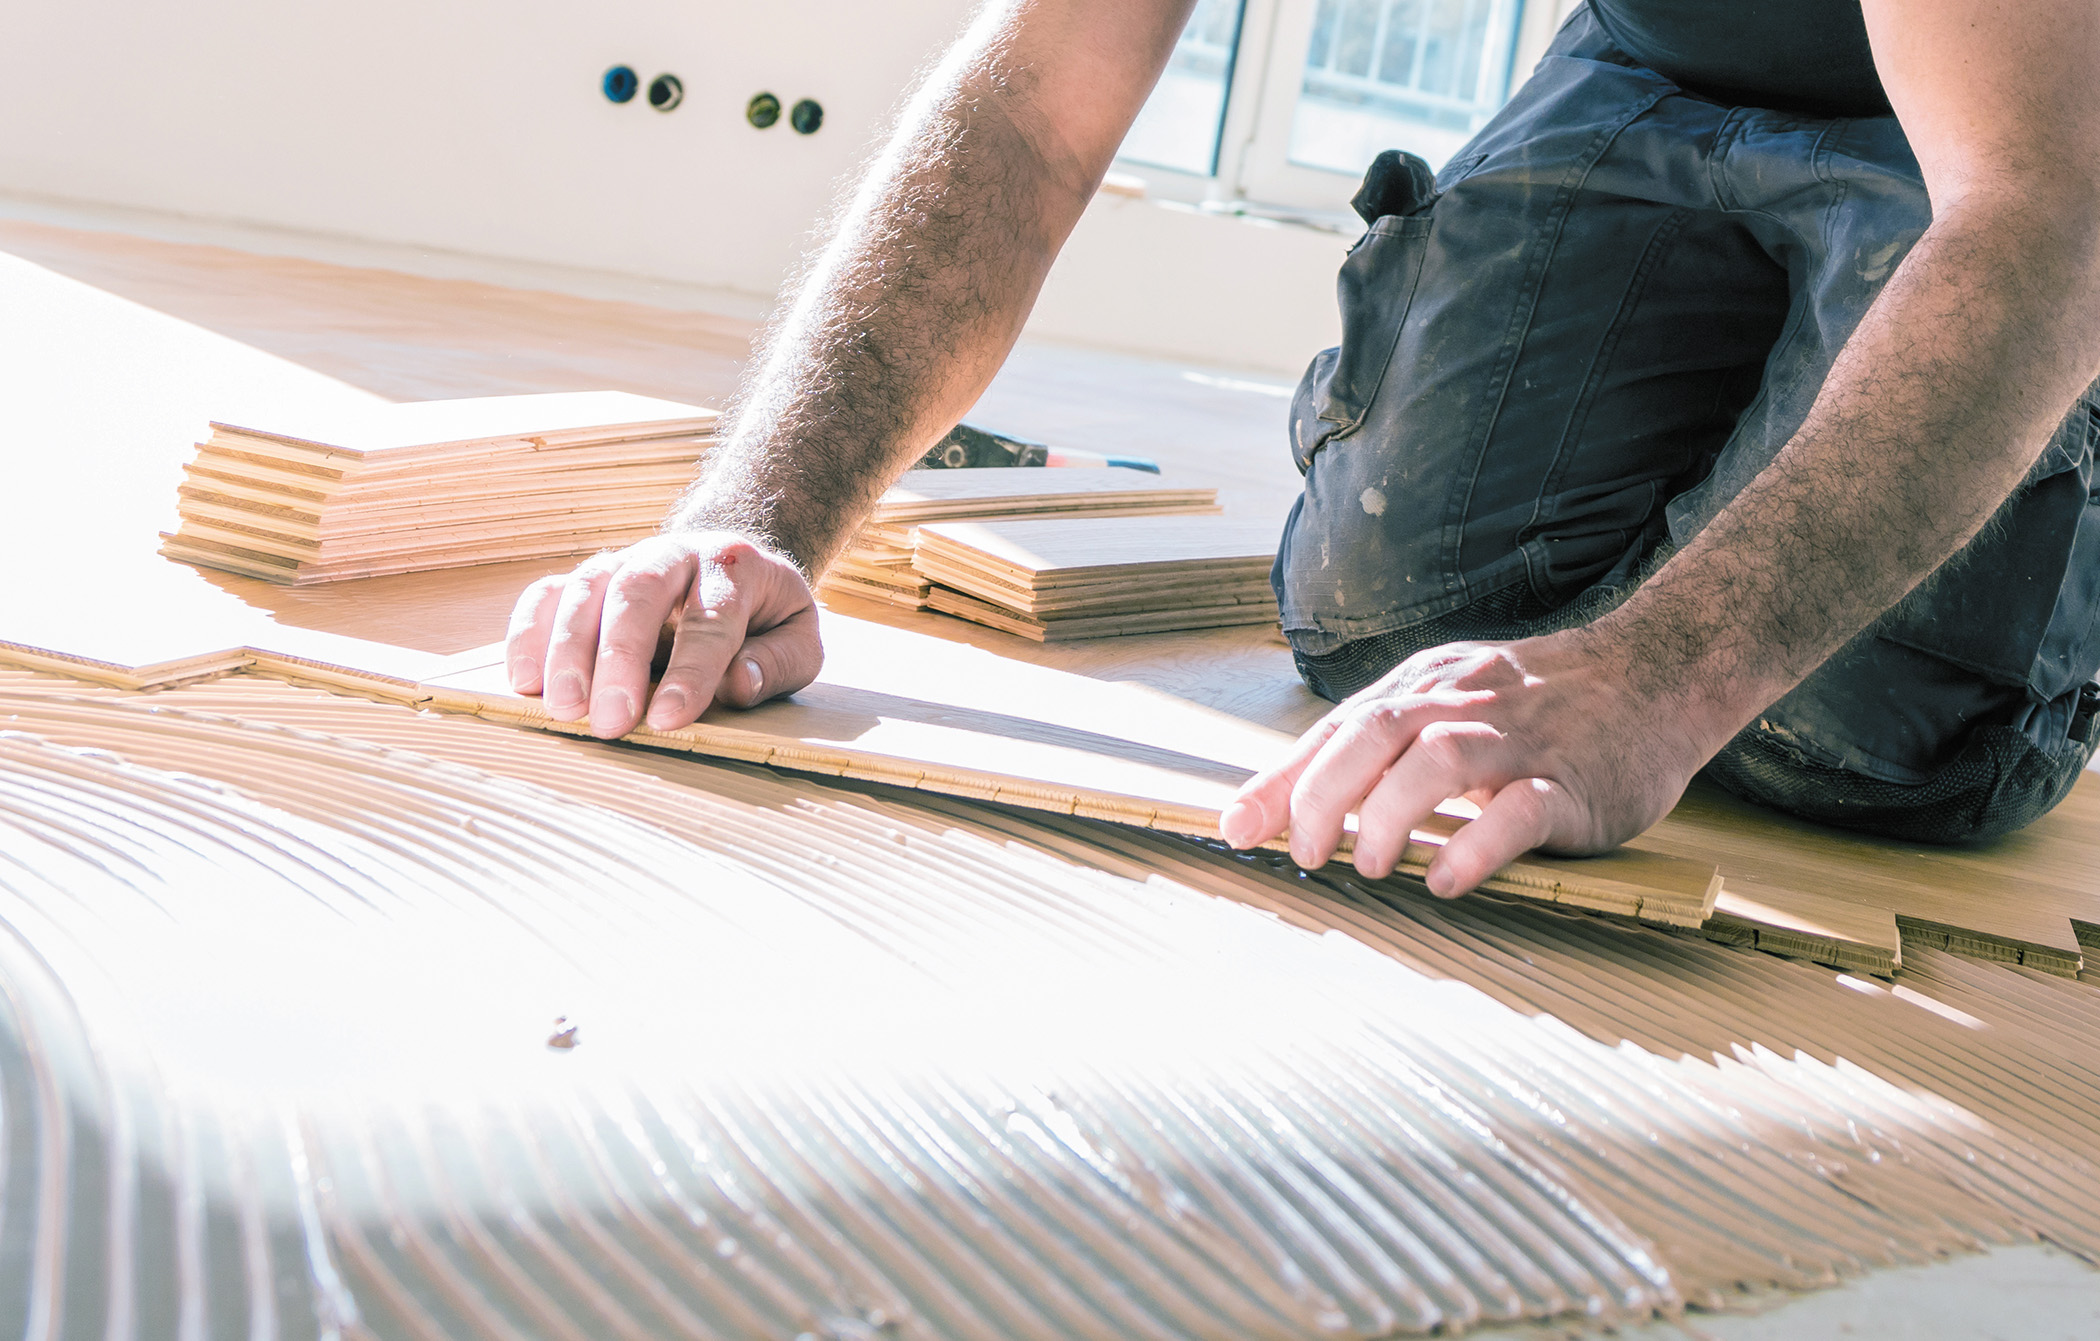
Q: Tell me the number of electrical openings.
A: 4